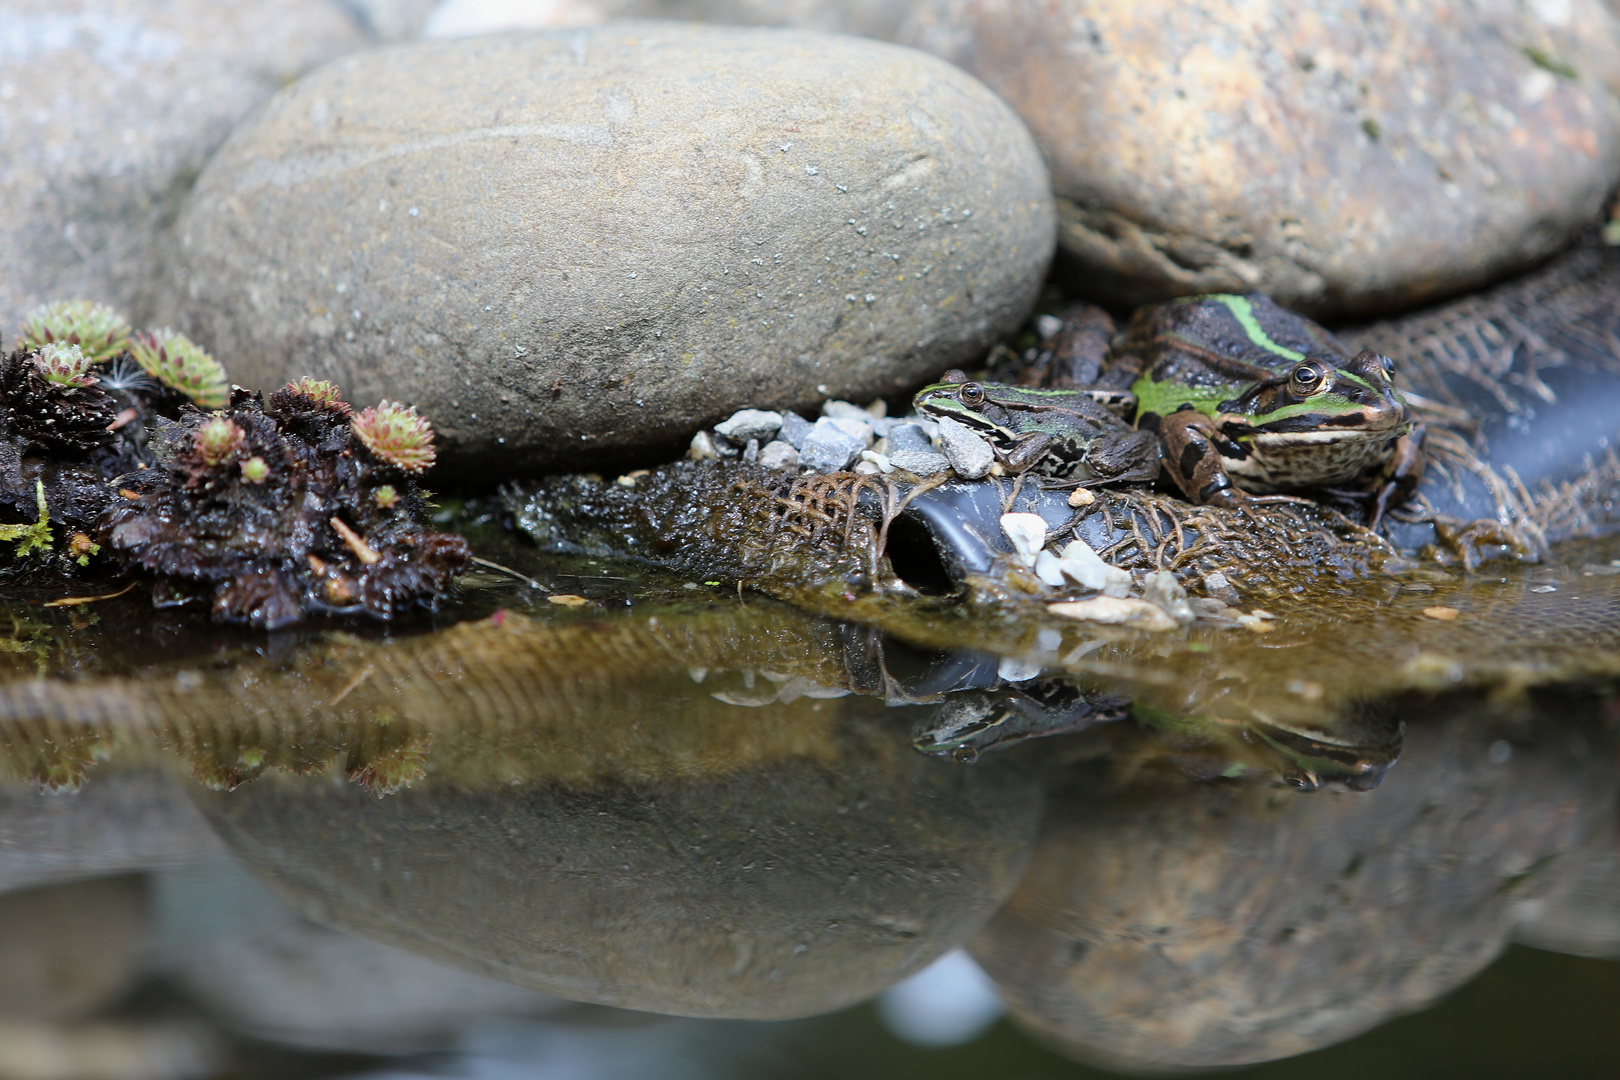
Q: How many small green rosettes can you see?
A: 8